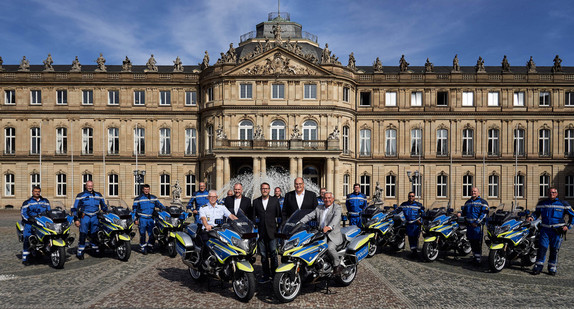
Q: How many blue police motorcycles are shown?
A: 8